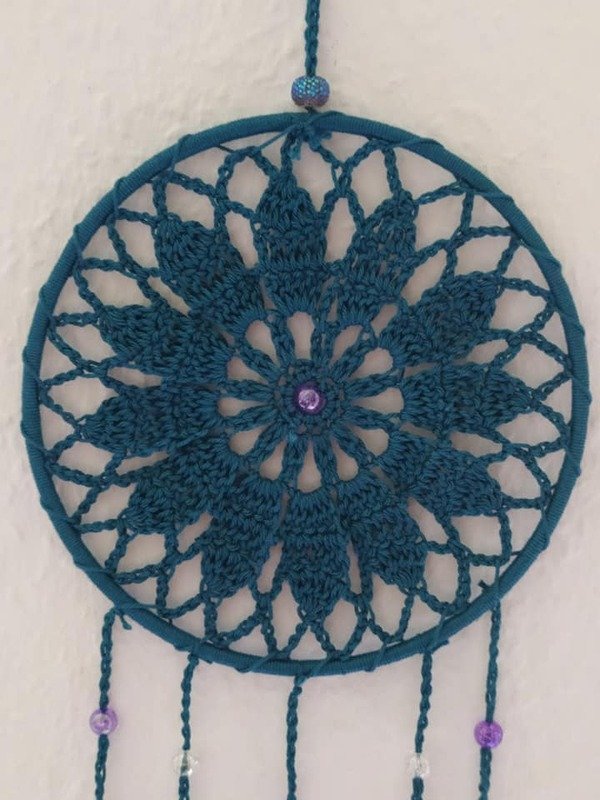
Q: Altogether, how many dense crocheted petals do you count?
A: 12